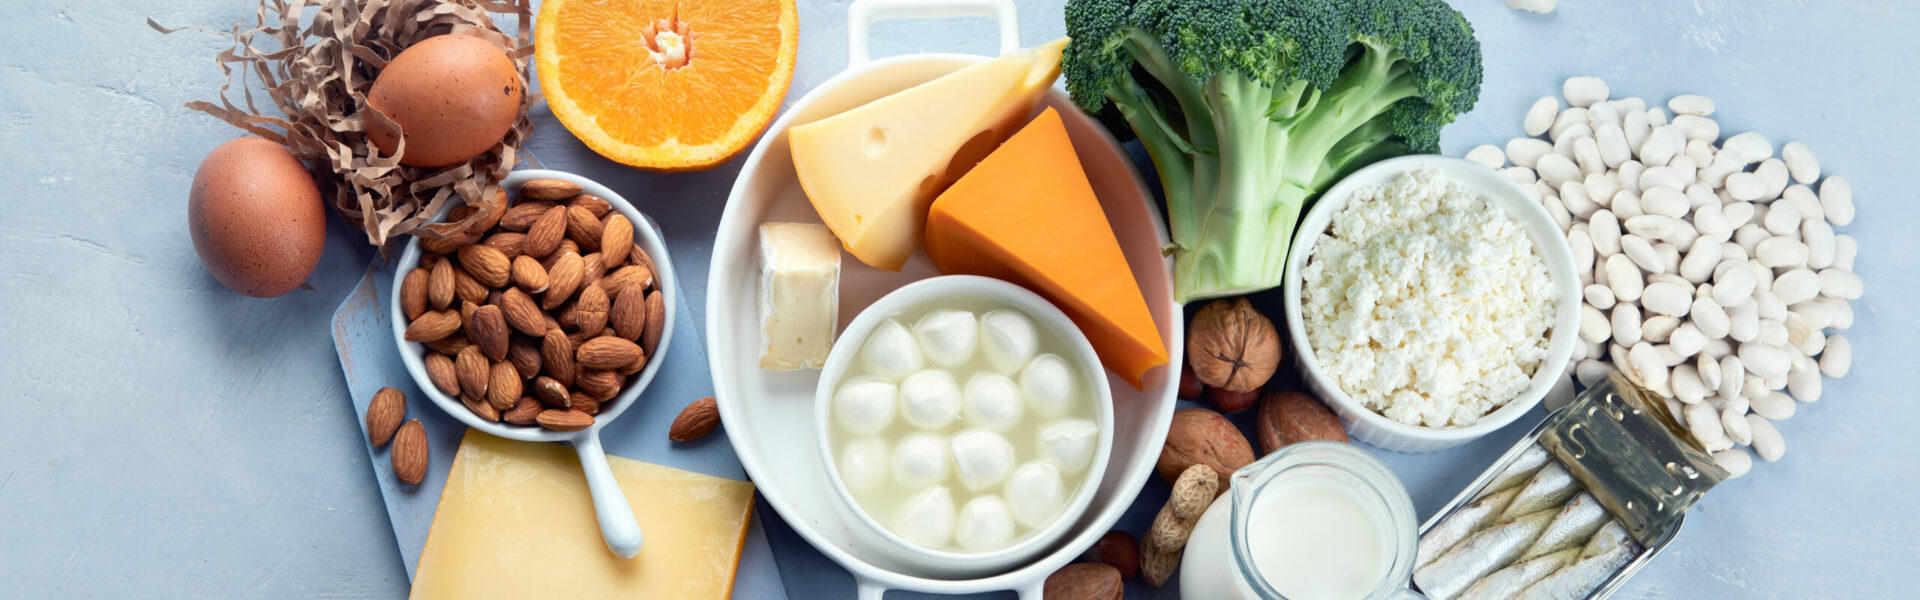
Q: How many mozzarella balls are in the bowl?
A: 14